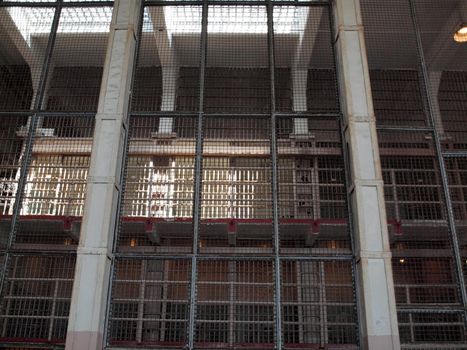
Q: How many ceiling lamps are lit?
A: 1